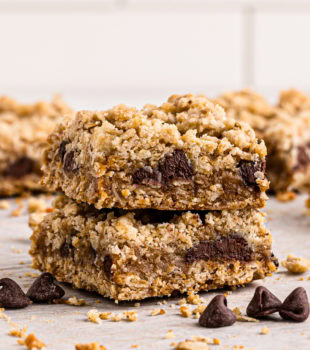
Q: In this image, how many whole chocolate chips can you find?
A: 5